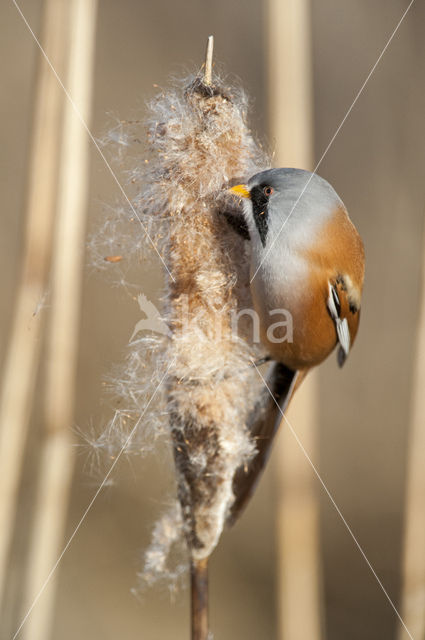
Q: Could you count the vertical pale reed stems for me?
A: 4